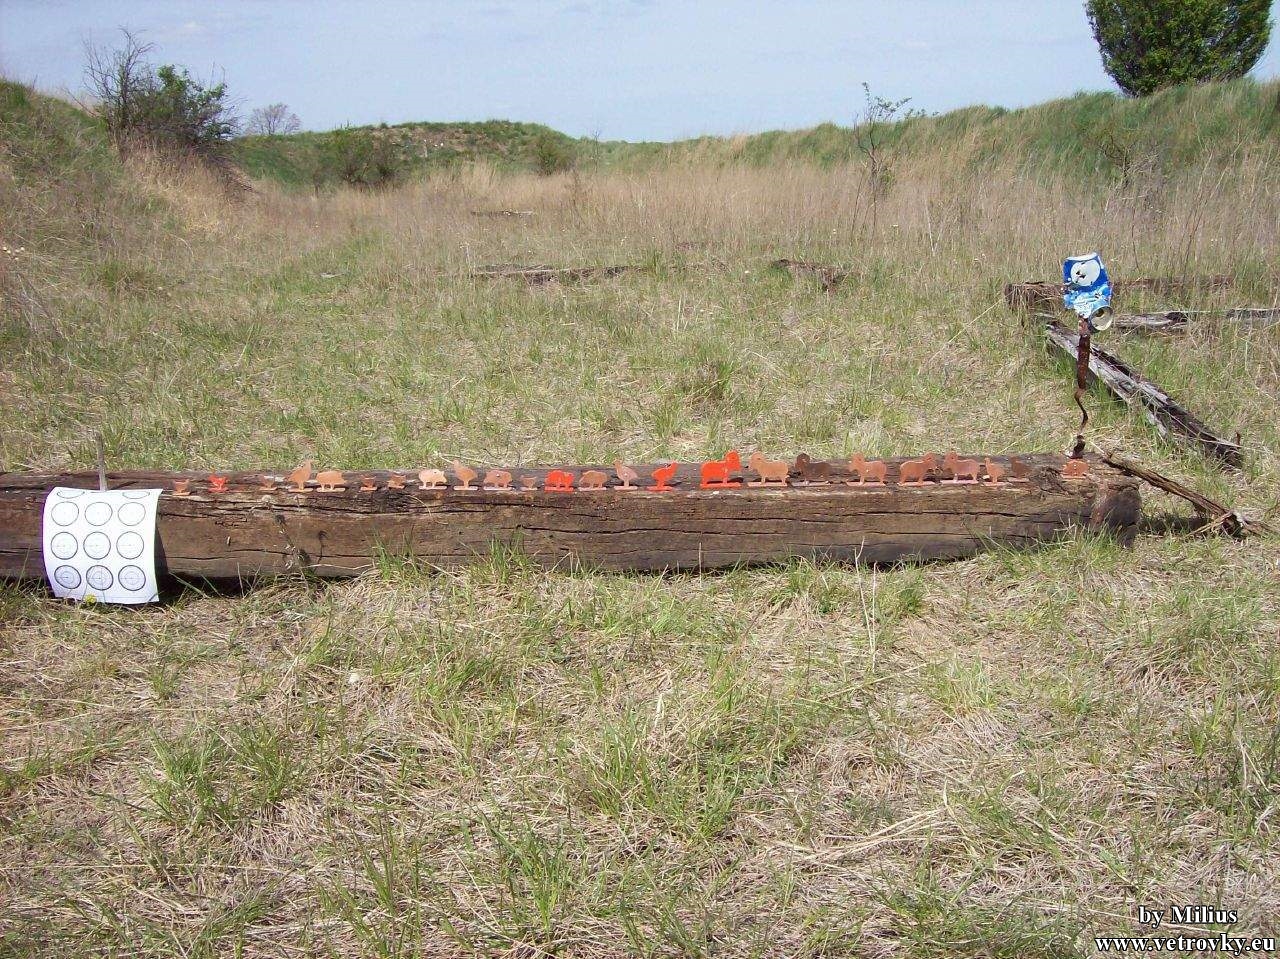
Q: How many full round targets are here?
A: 9